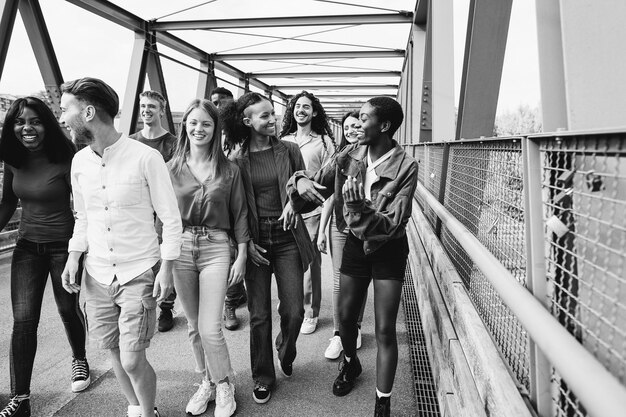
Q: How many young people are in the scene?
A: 9